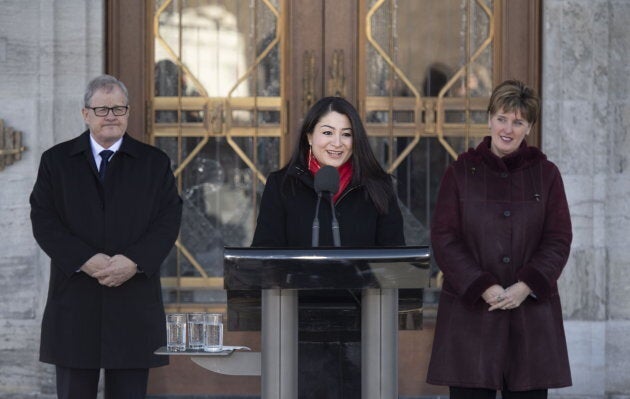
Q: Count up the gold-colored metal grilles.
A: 2